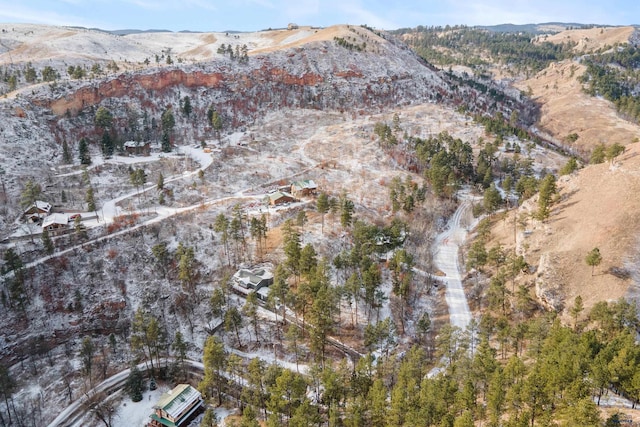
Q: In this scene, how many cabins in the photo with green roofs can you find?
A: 3